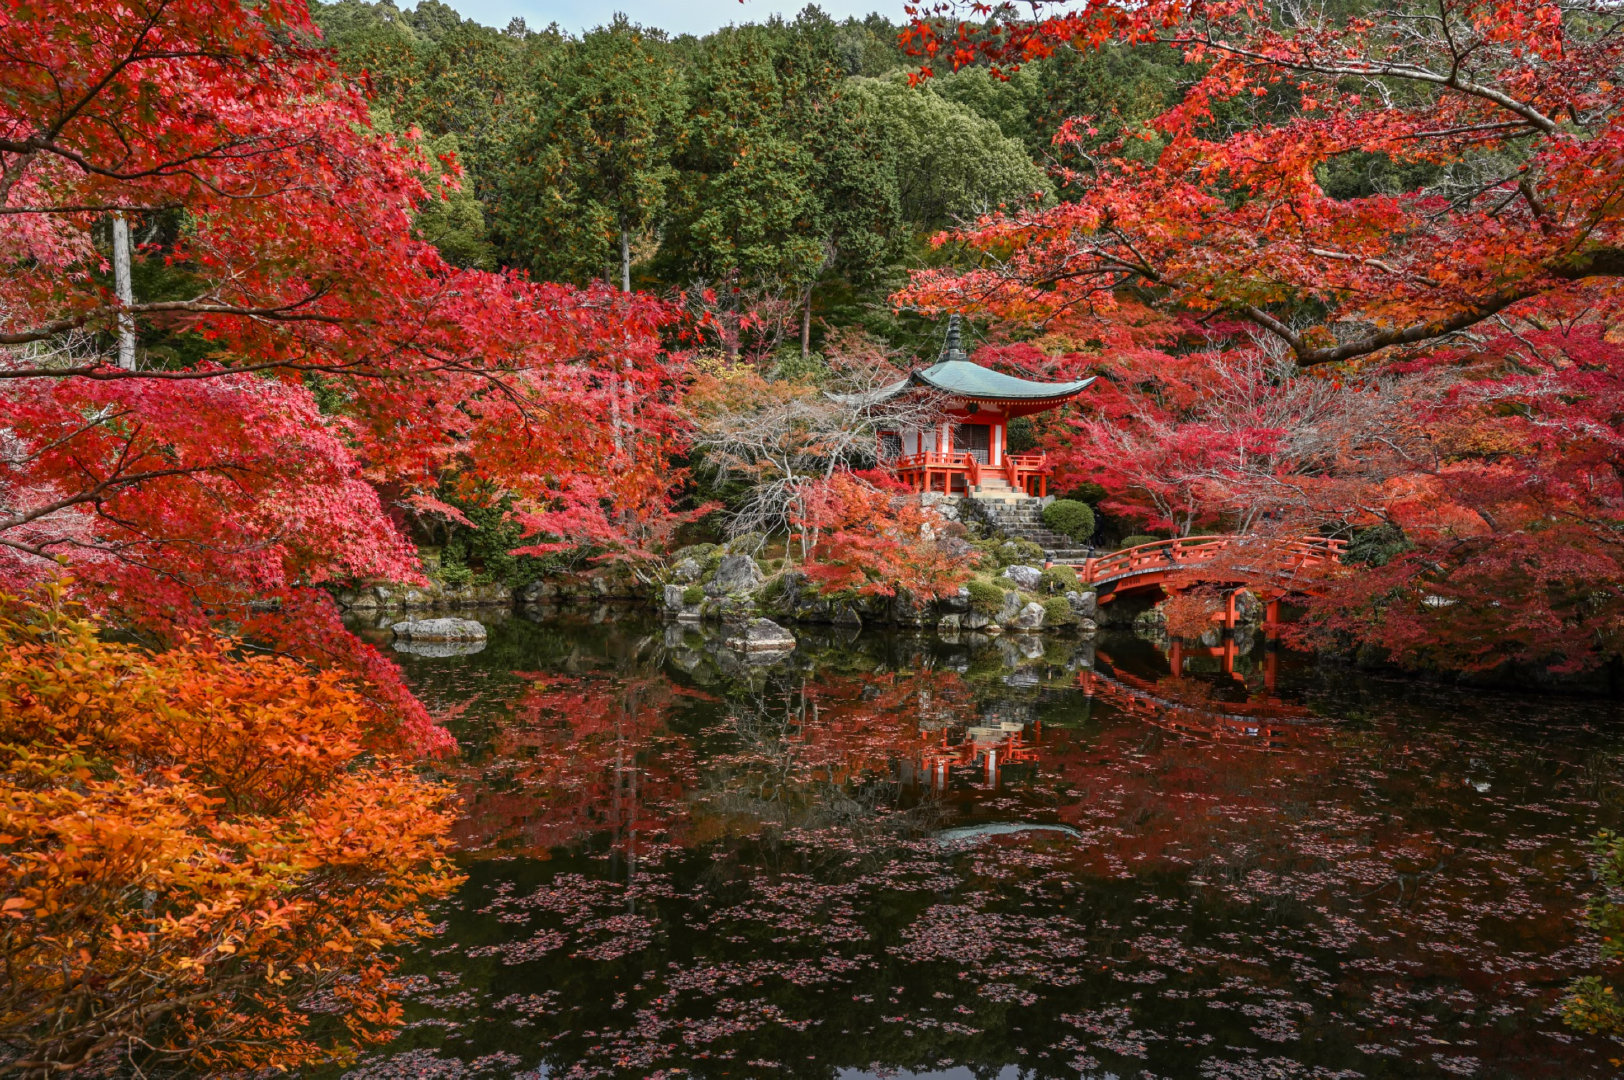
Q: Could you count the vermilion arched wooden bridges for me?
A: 1